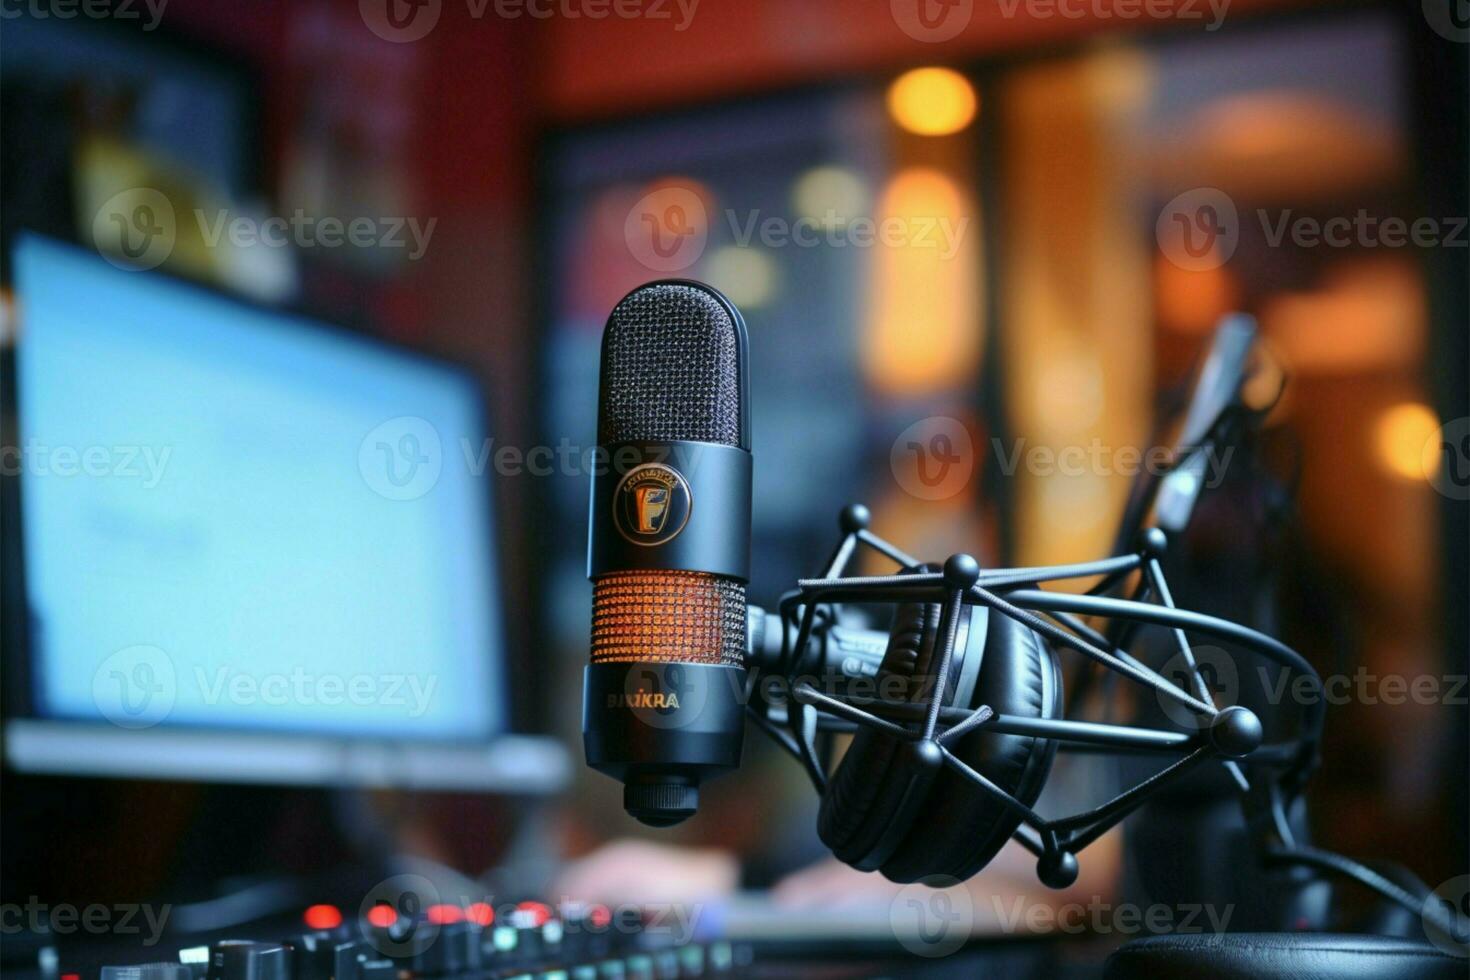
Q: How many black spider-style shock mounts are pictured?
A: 1